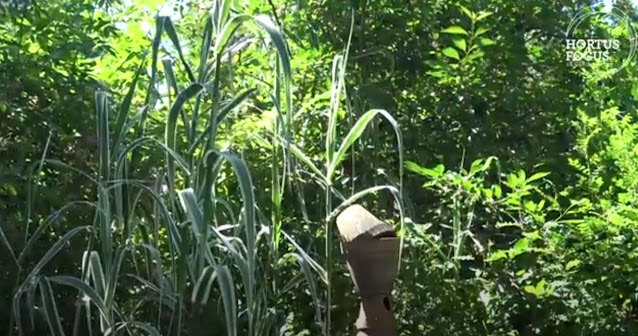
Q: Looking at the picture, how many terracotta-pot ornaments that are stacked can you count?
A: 3